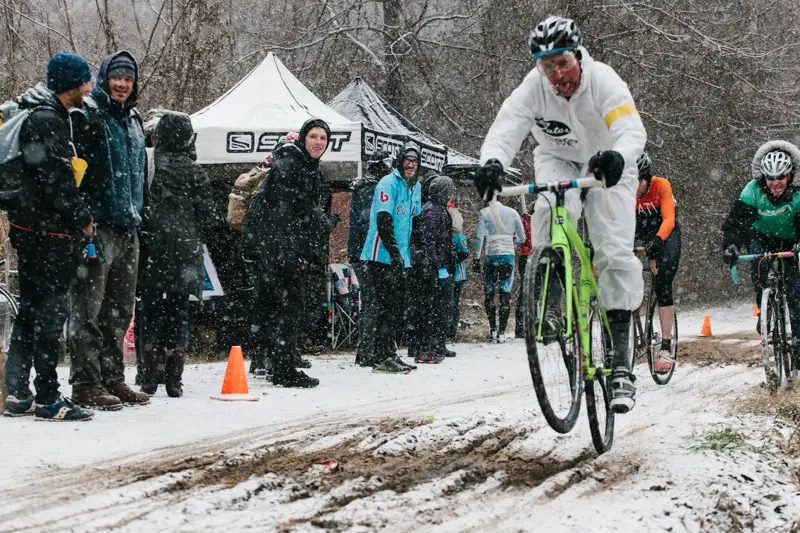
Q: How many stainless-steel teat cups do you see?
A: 0